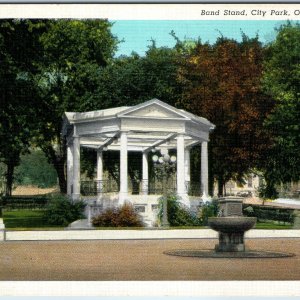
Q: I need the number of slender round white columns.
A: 8